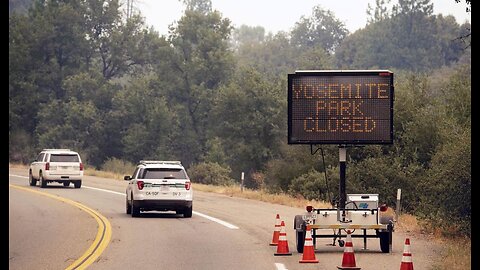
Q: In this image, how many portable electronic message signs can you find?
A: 1